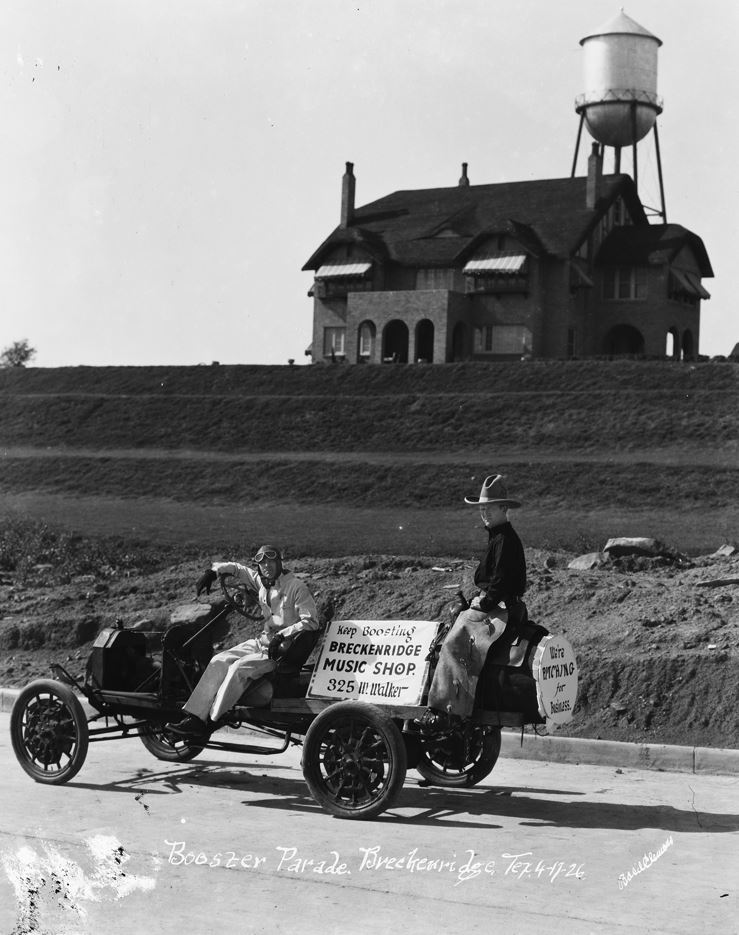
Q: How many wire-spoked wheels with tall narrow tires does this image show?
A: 4